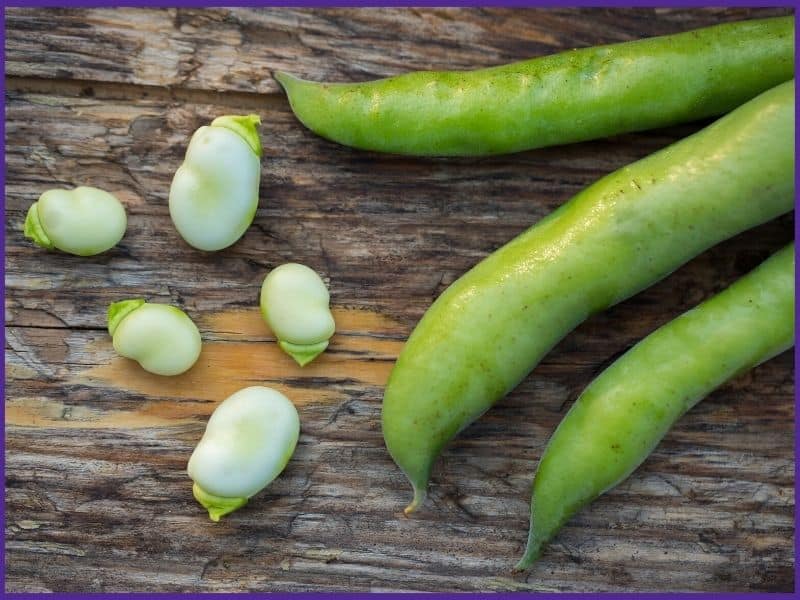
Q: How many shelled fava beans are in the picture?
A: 5